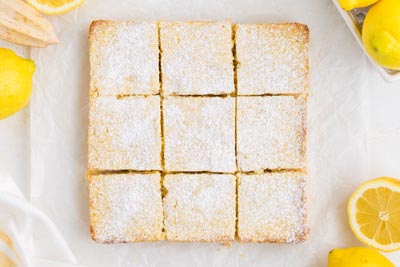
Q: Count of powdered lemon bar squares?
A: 9